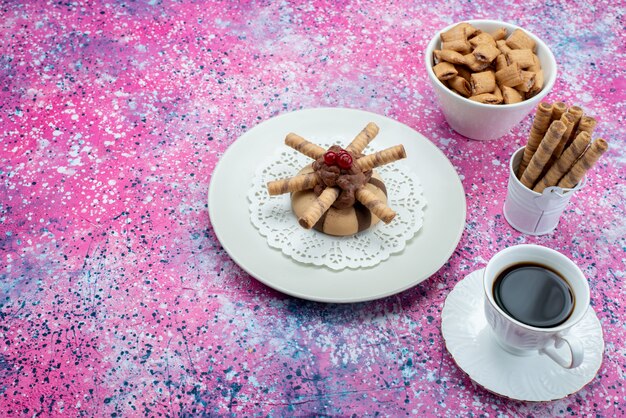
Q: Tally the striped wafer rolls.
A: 14